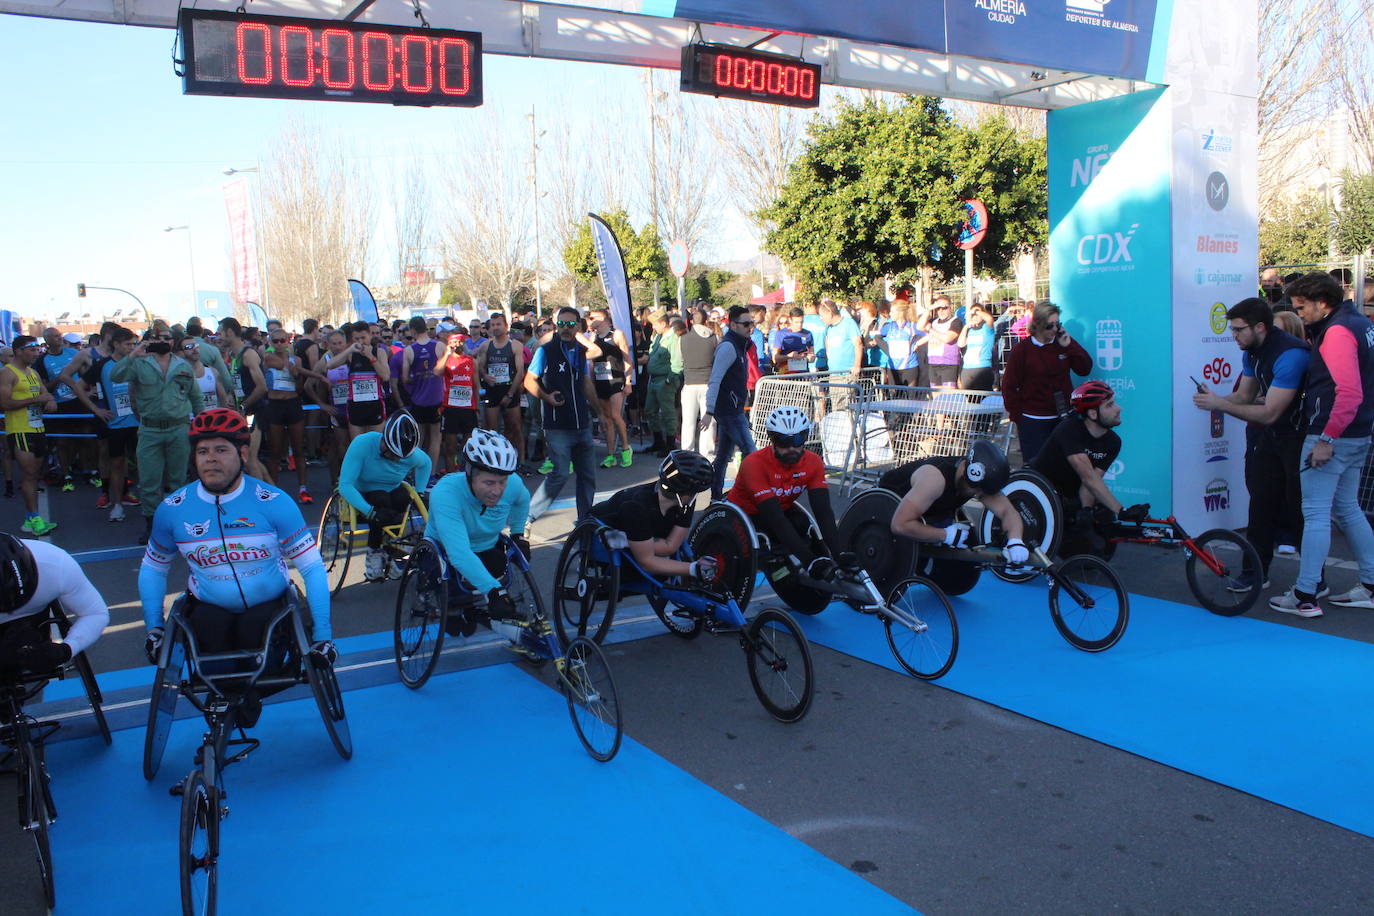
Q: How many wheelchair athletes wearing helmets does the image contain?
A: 8